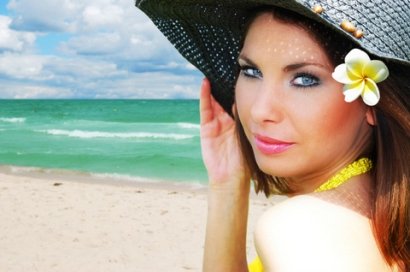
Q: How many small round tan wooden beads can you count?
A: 3